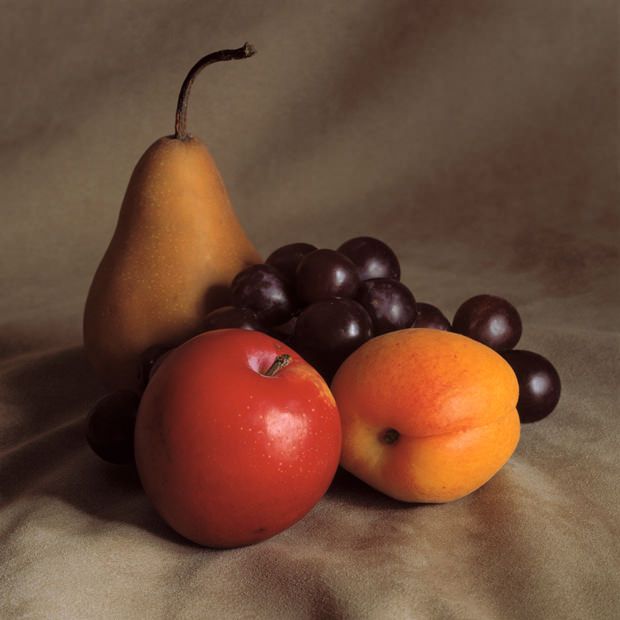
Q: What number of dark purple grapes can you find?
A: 12